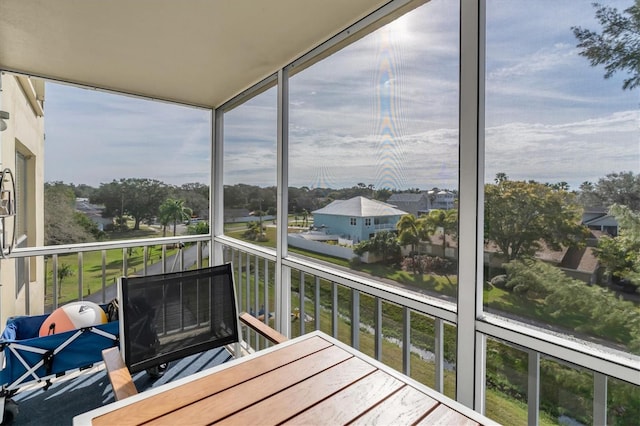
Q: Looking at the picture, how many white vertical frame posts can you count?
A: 3